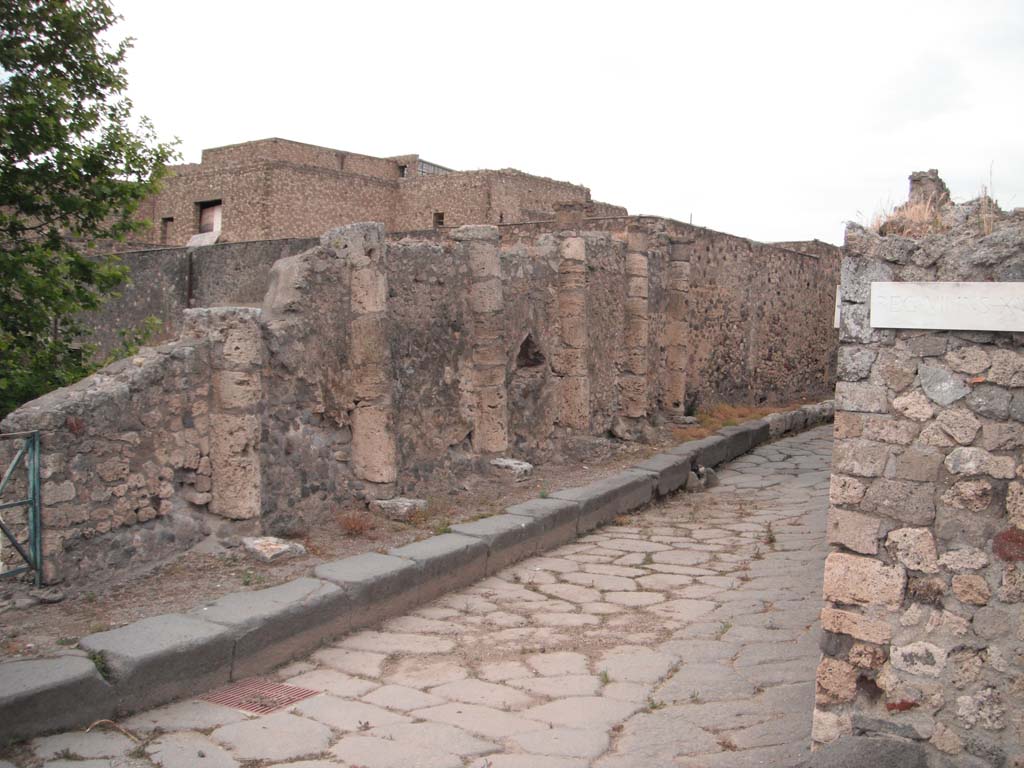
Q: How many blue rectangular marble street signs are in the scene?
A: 0